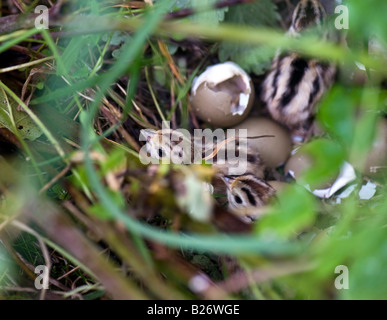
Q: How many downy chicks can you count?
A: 3